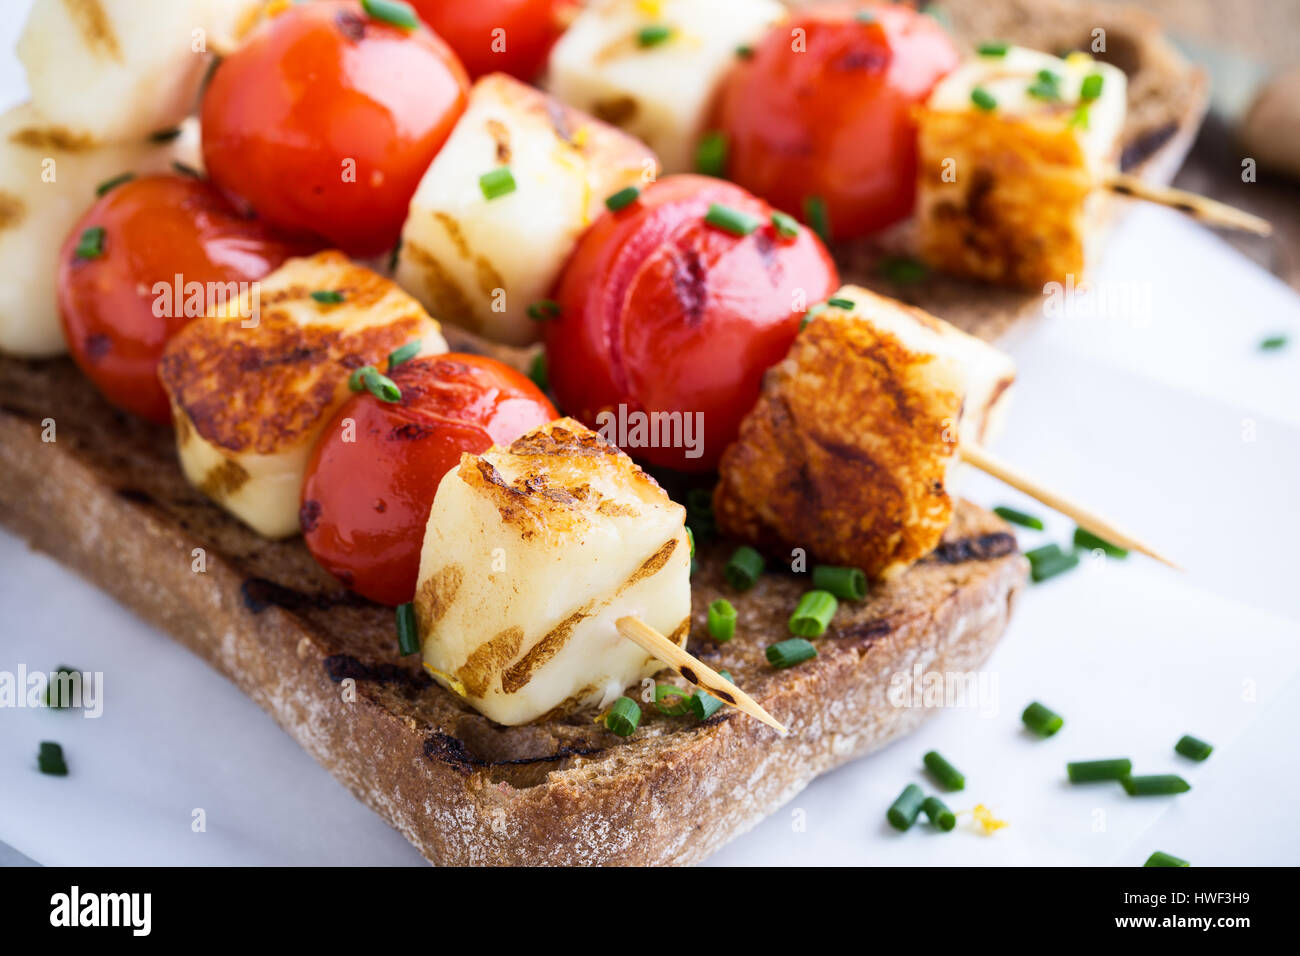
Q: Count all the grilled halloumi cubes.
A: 8